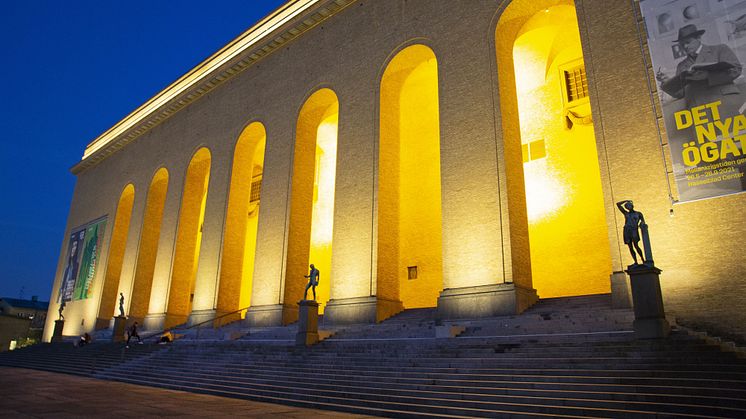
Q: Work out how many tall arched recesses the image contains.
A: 7